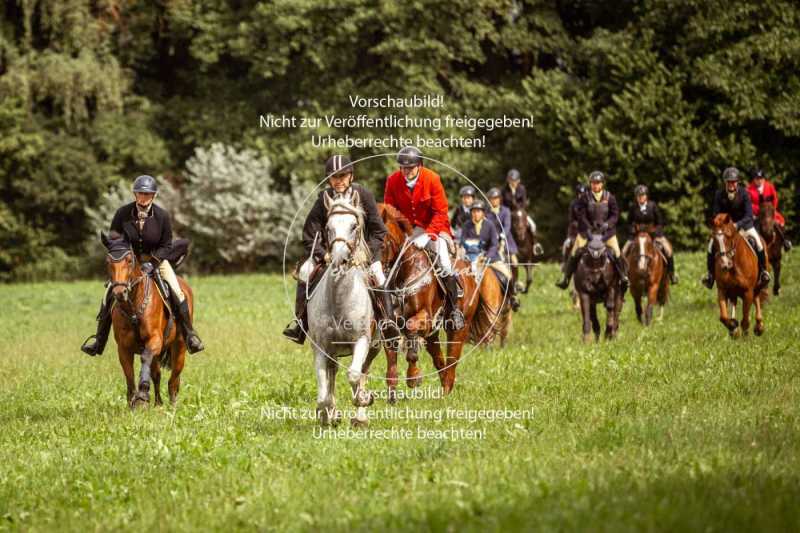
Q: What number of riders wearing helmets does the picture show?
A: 12